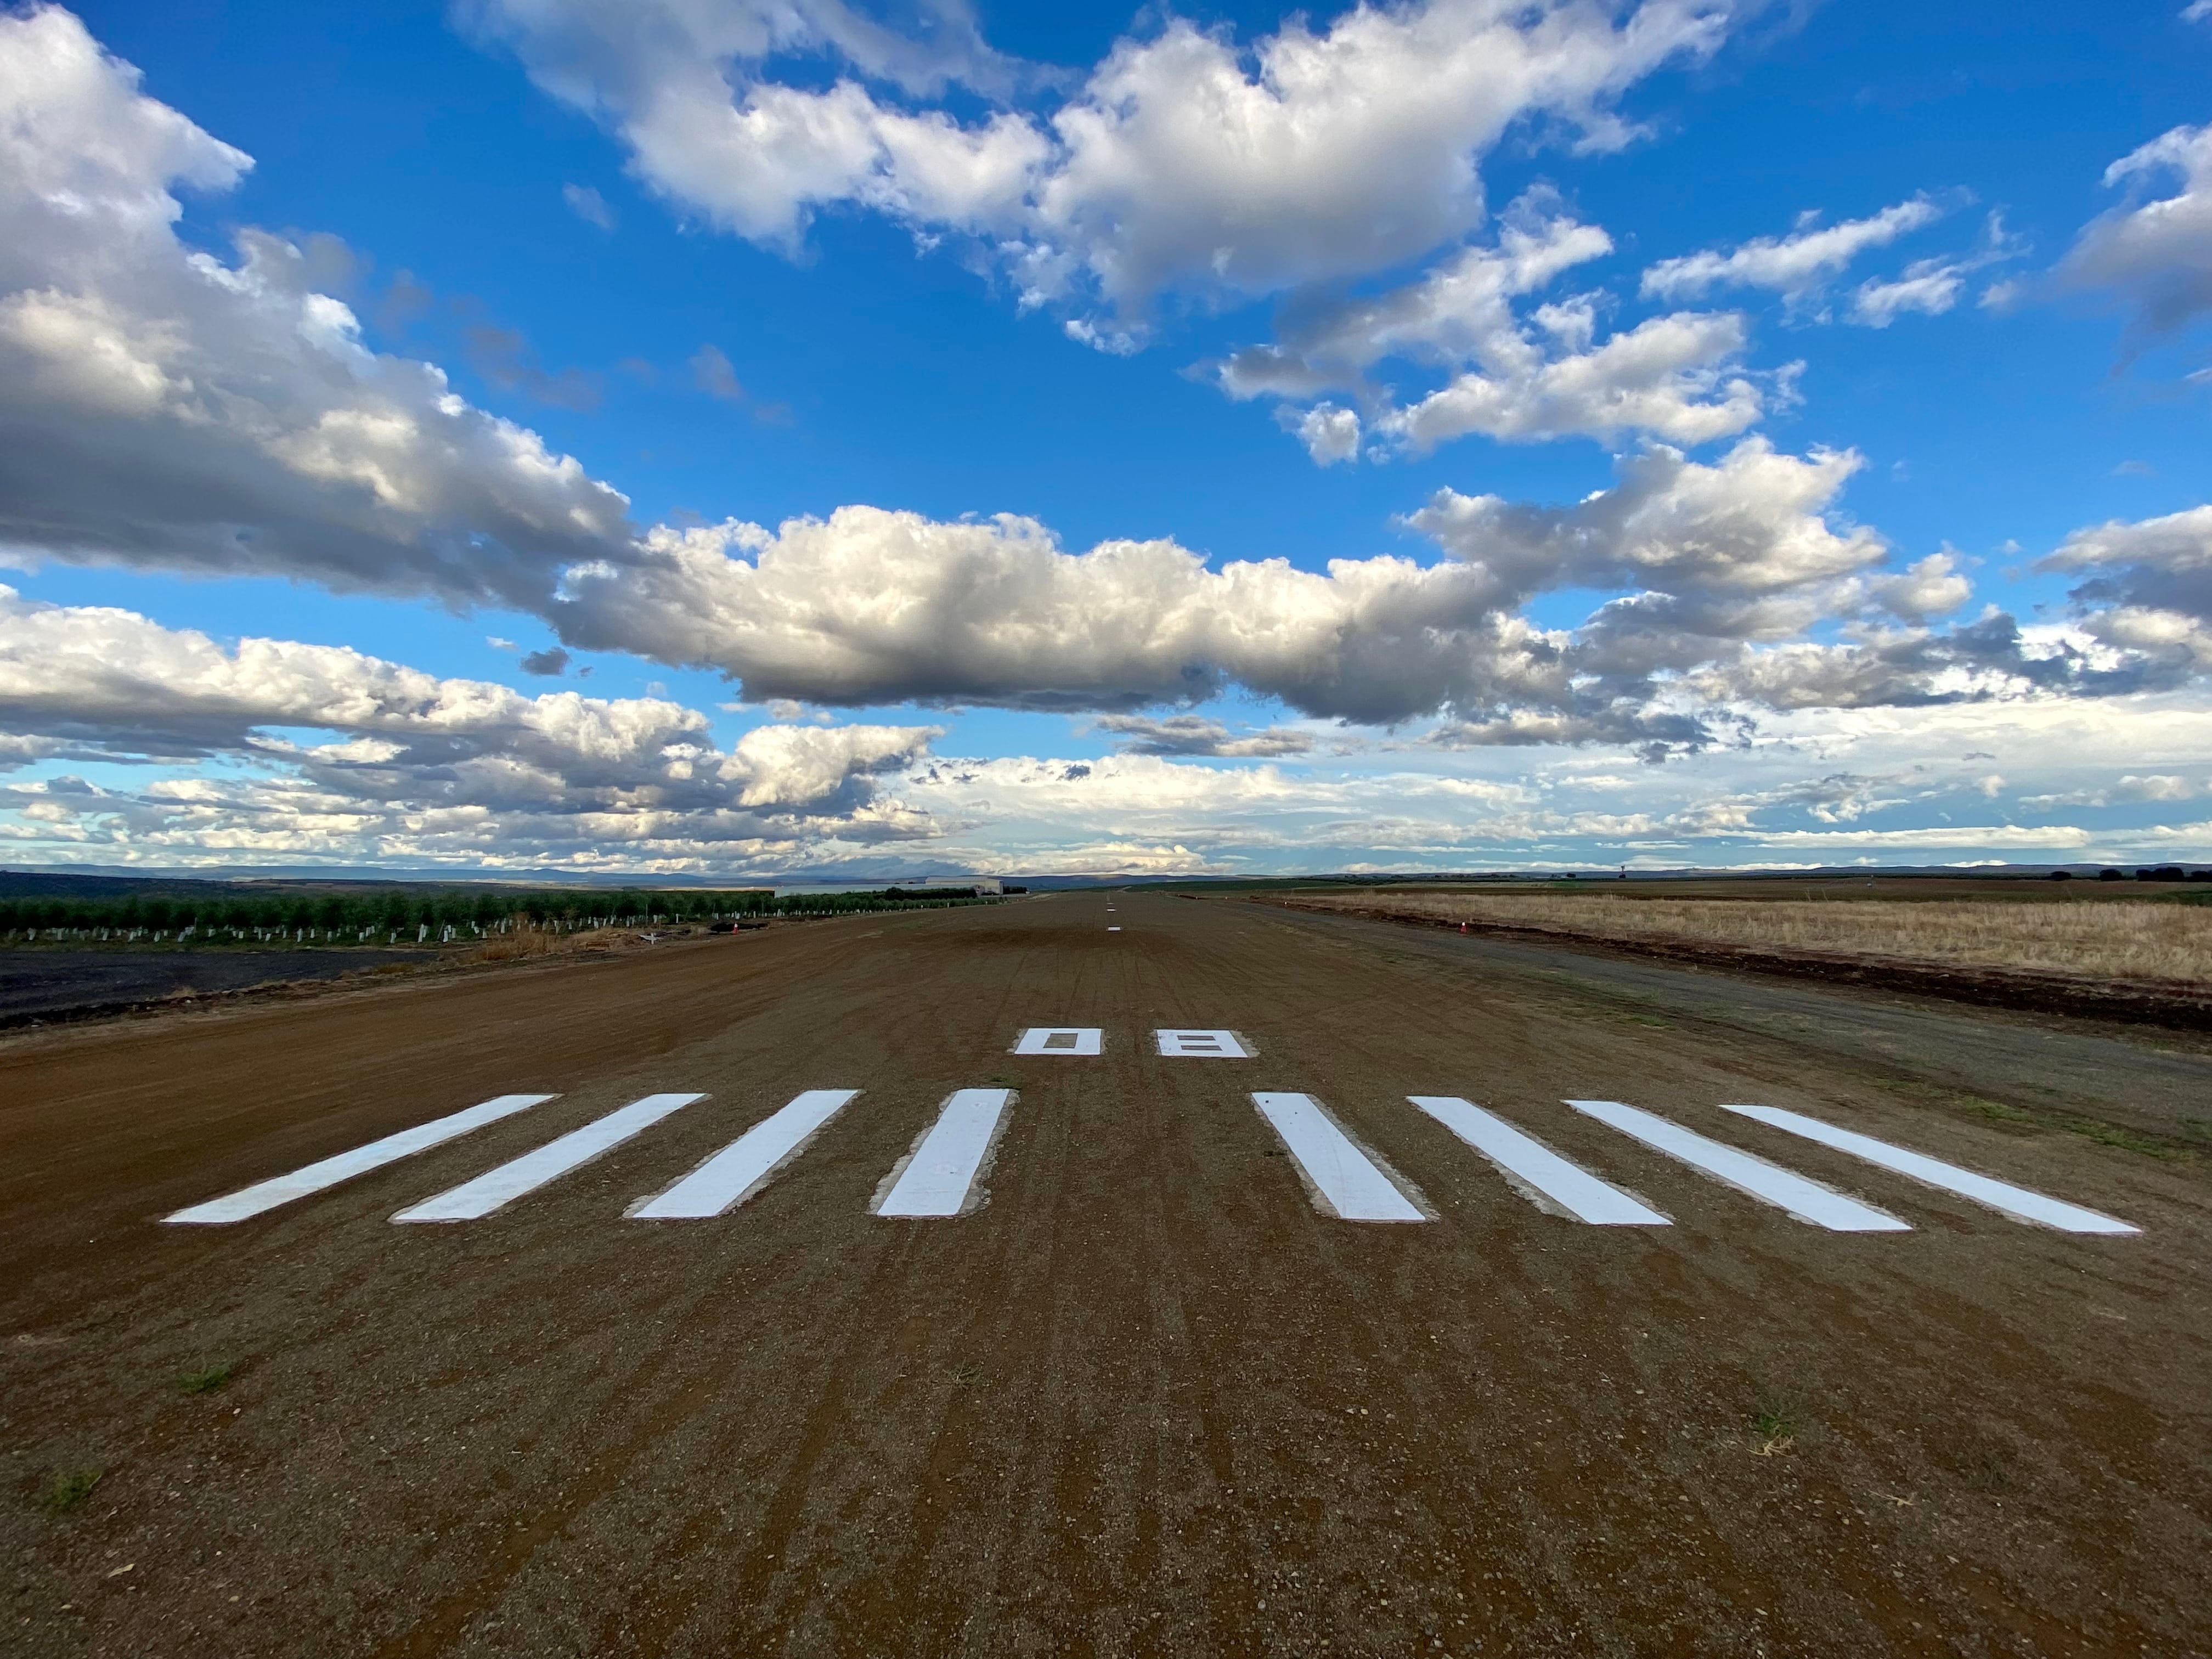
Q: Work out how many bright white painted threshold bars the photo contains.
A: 8